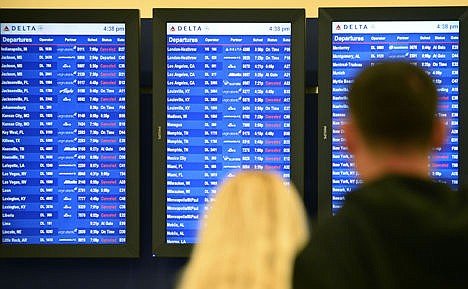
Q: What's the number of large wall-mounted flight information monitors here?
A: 3